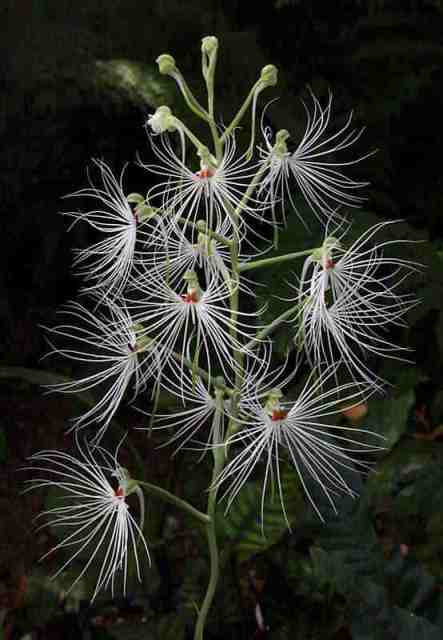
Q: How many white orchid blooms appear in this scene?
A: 11